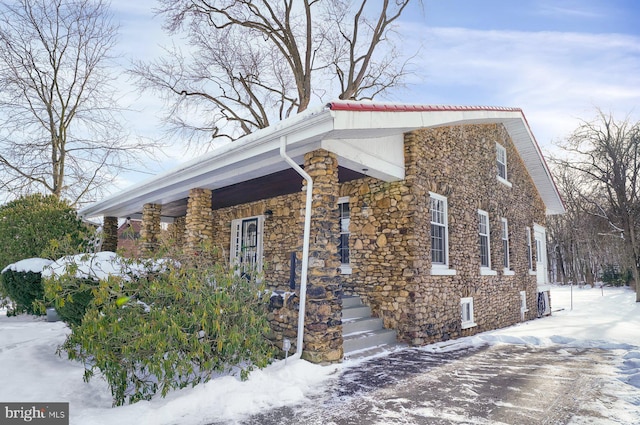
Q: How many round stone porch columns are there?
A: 4